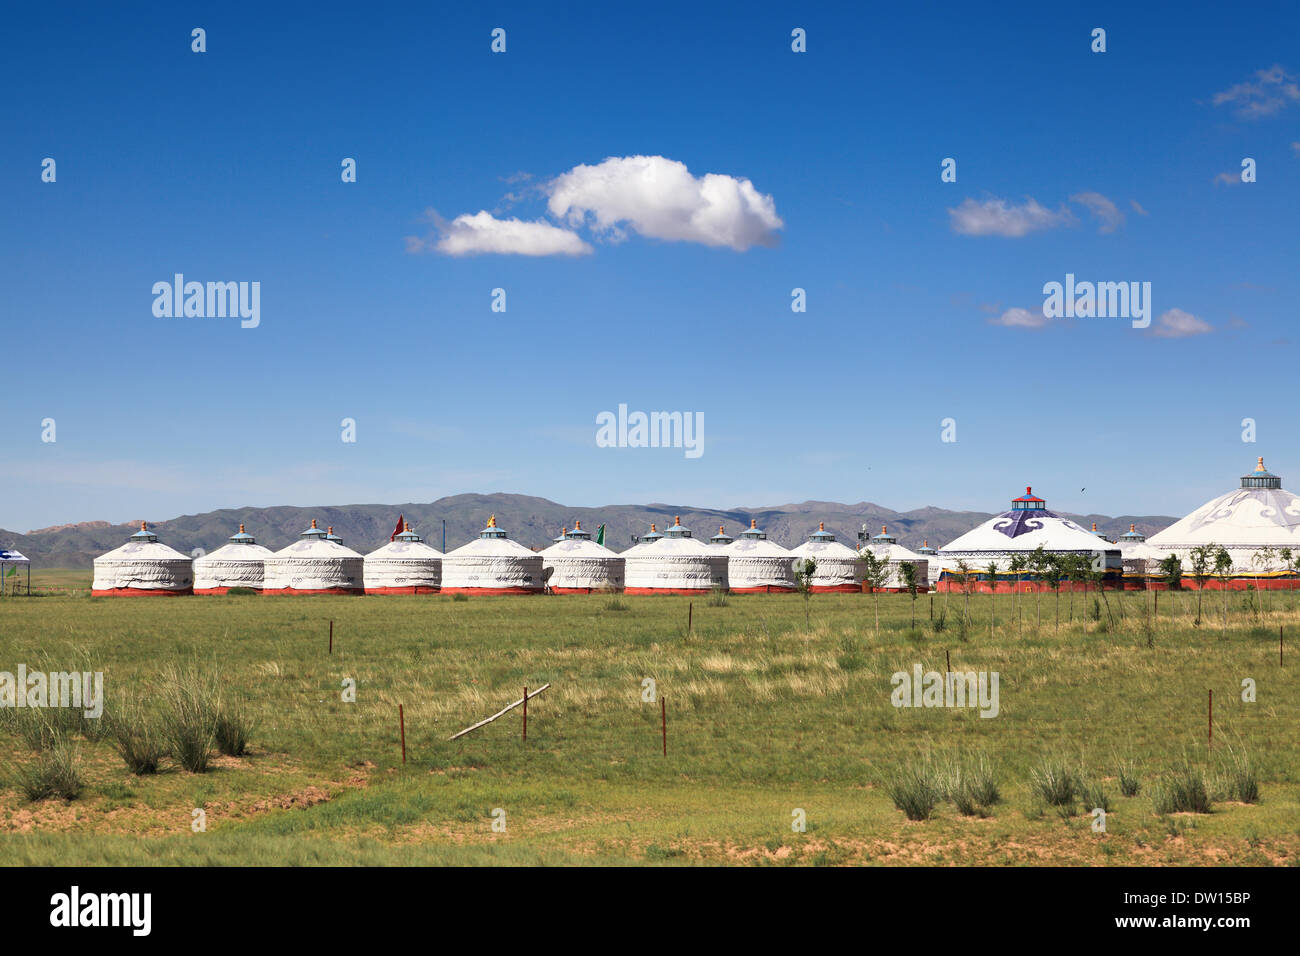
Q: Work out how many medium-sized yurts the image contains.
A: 1